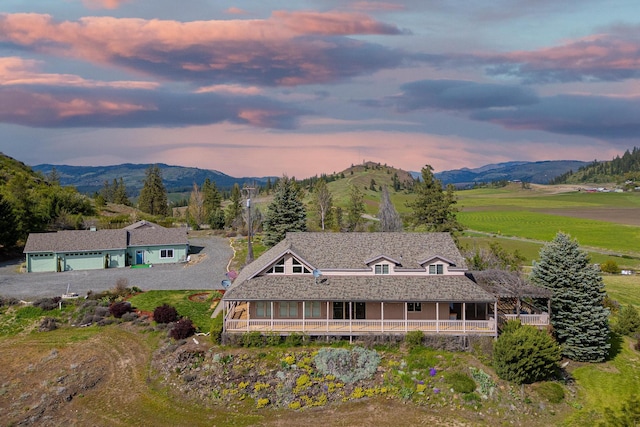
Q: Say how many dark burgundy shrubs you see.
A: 3